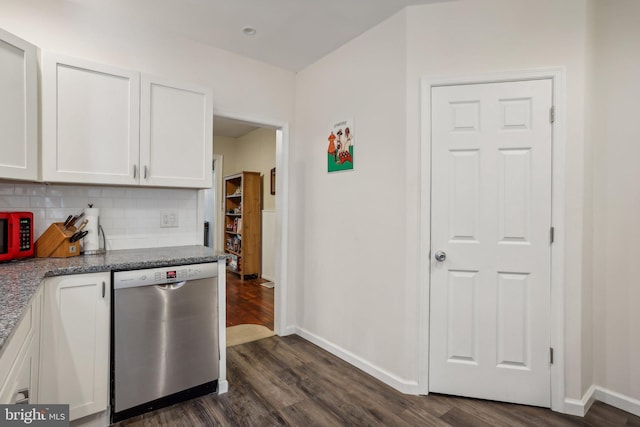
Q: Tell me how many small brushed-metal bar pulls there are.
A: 3